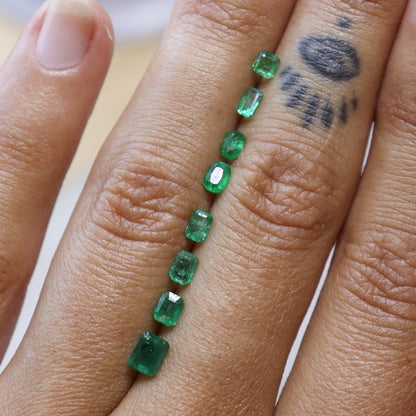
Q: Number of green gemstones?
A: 8